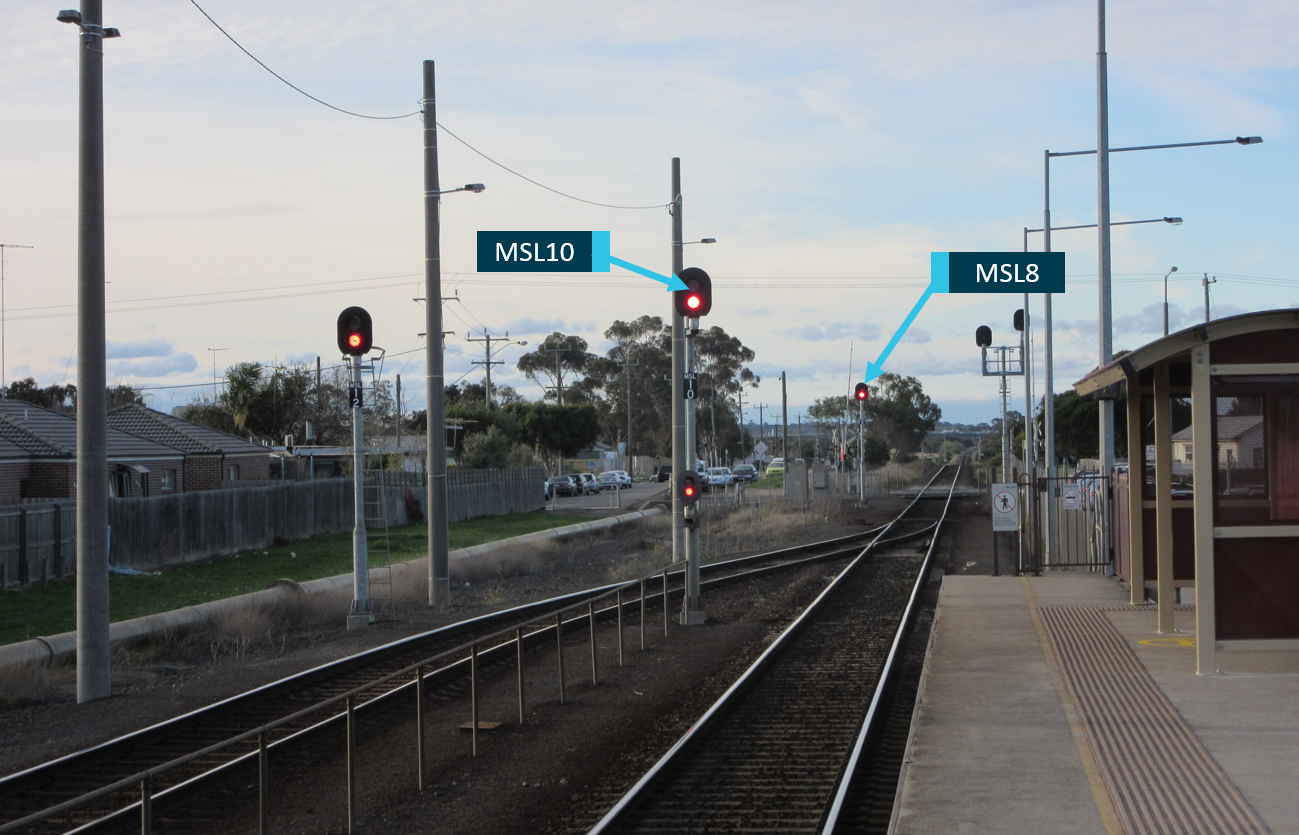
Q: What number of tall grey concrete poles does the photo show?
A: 3